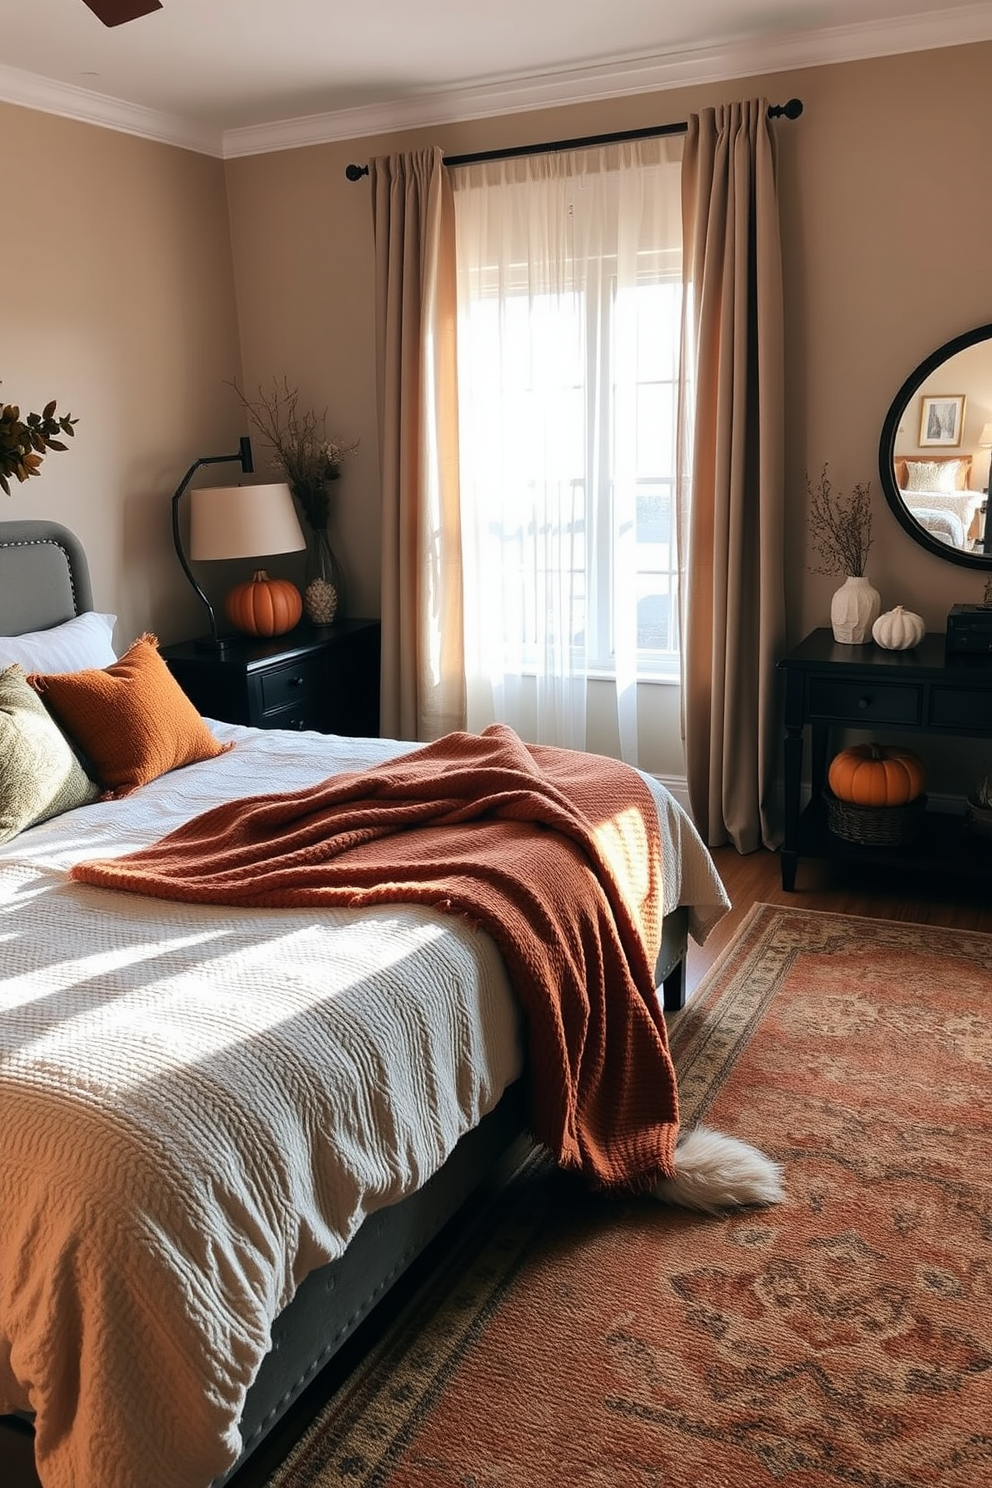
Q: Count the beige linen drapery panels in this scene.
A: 2